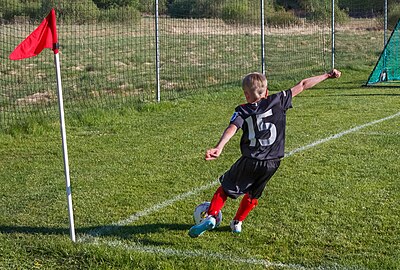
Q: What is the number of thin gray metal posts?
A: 4